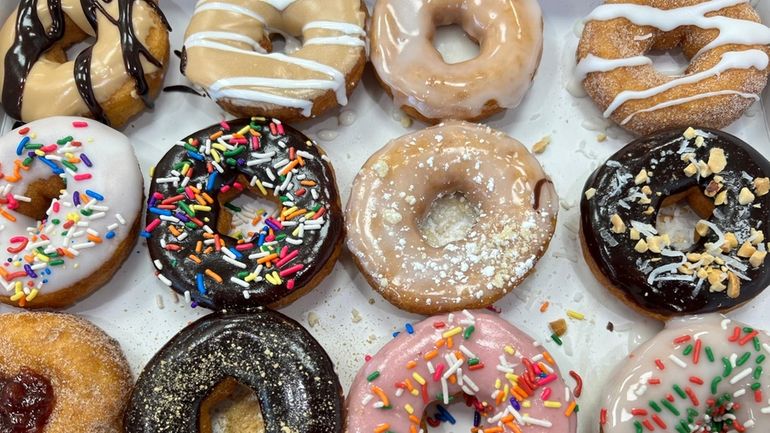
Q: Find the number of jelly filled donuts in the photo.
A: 1